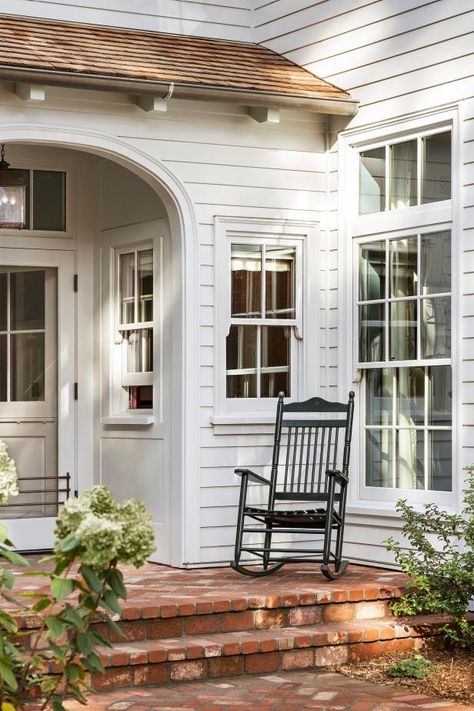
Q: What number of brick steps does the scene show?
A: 2